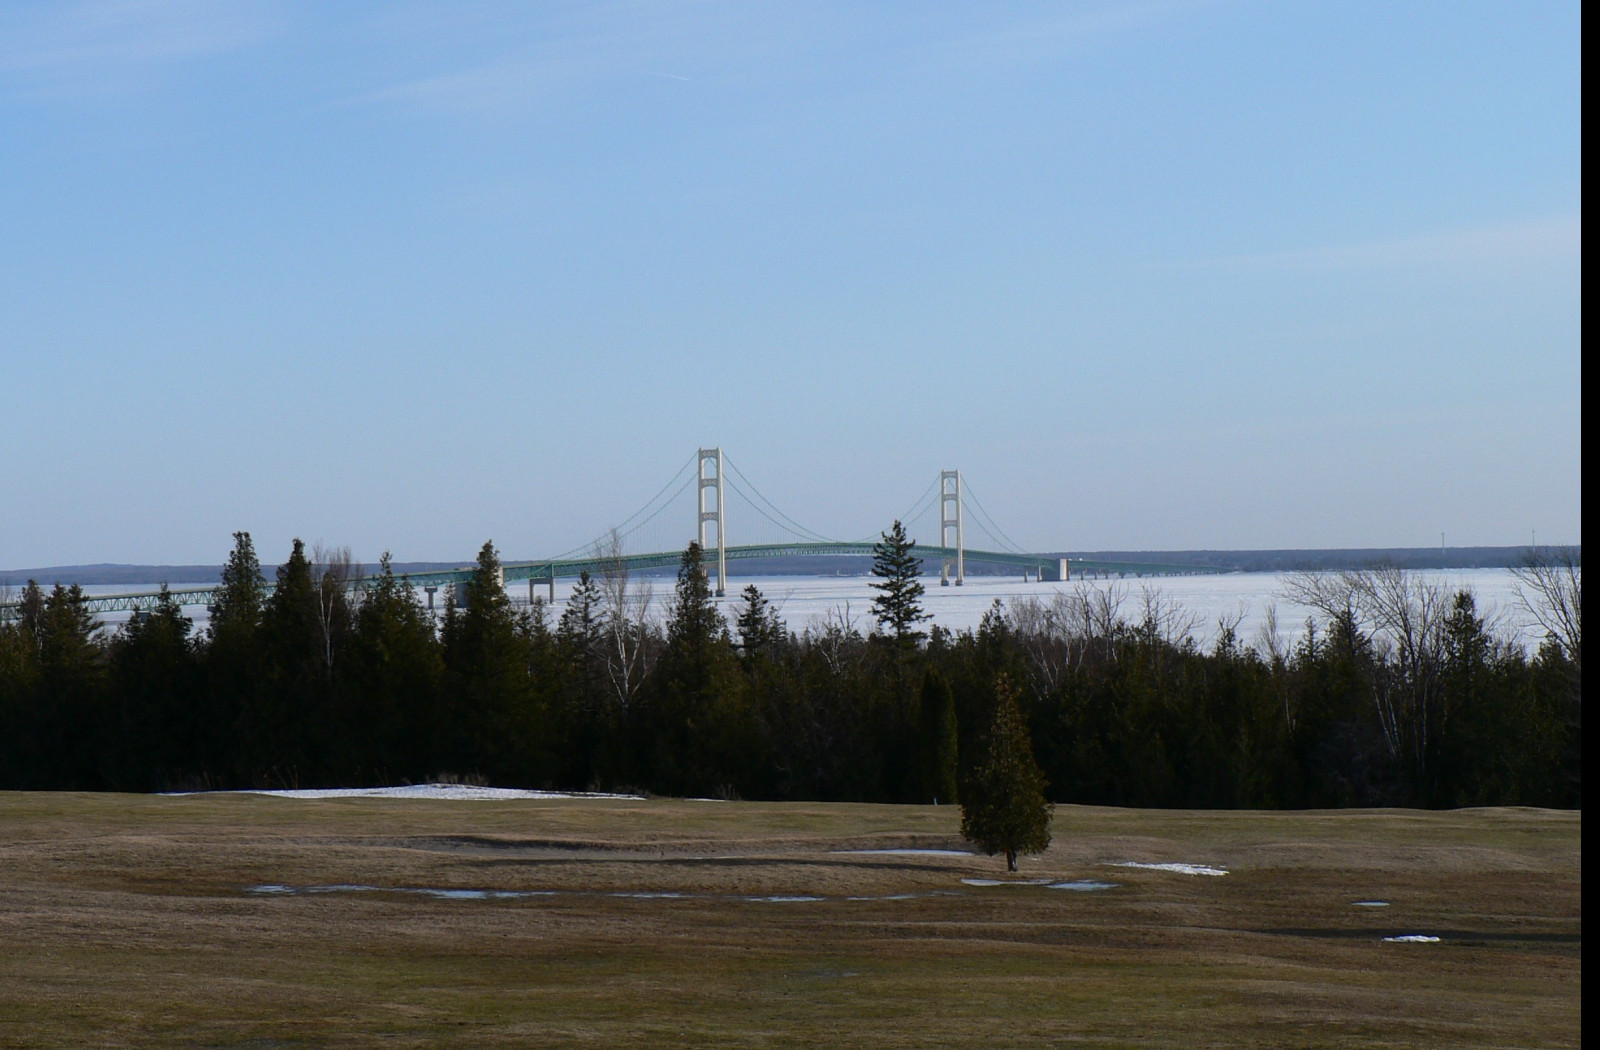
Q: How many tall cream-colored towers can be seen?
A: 2